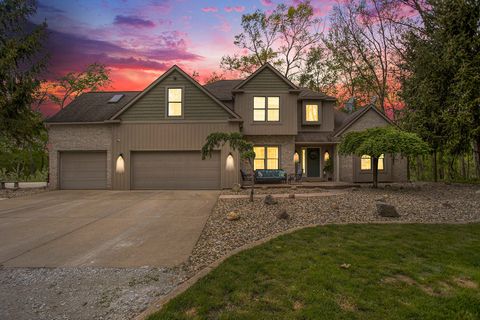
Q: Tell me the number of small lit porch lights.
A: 4